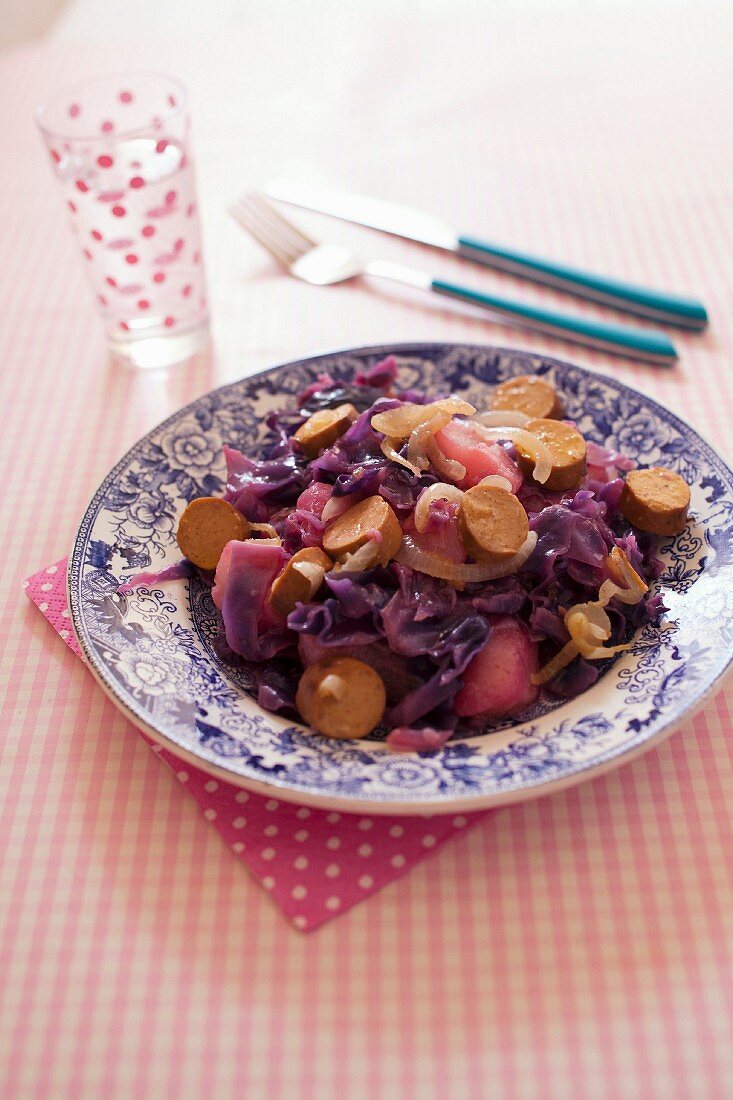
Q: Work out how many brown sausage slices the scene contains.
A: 9